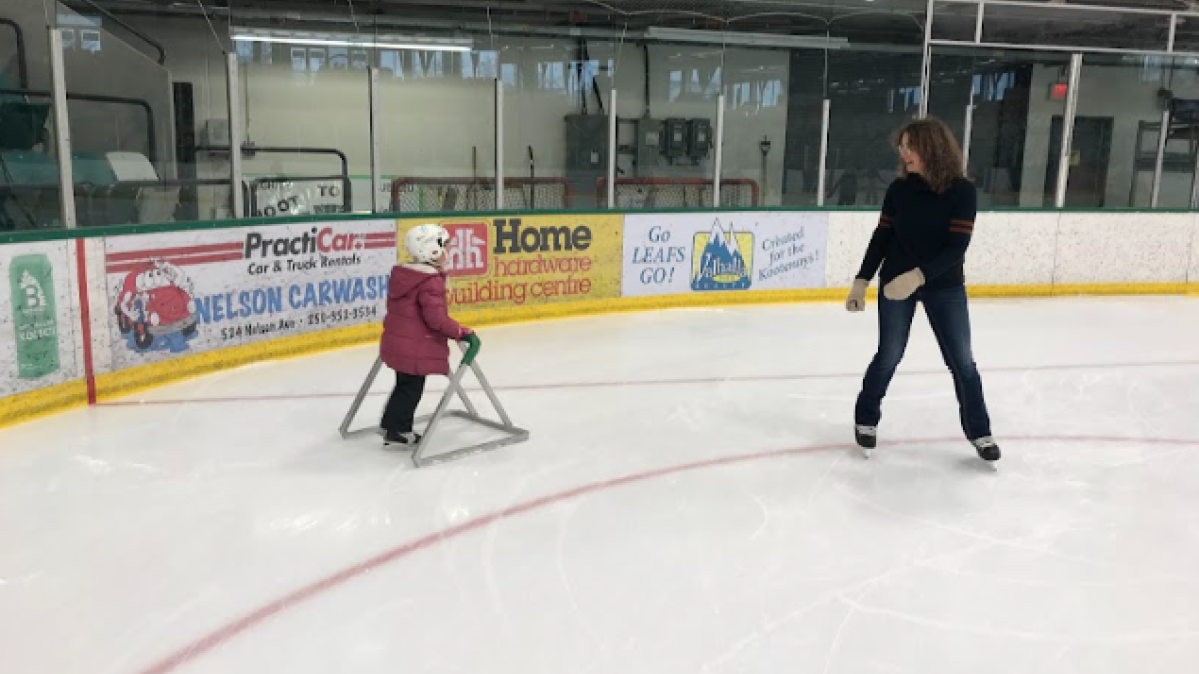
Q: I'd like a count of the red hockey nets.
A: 2